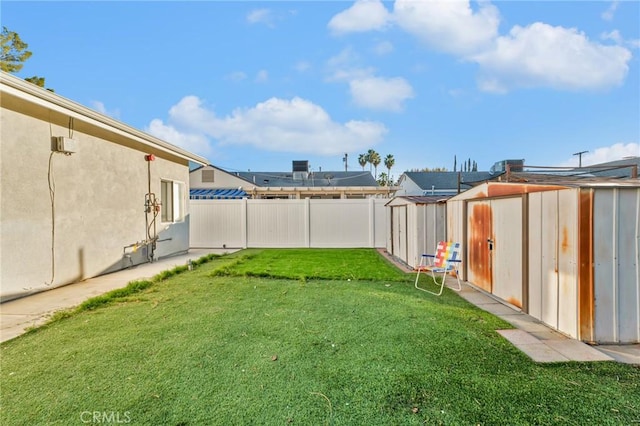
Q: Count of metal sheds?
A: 2